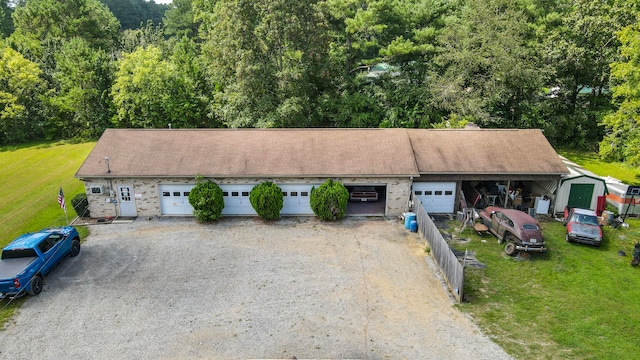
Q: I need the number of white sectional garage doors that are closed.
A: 4